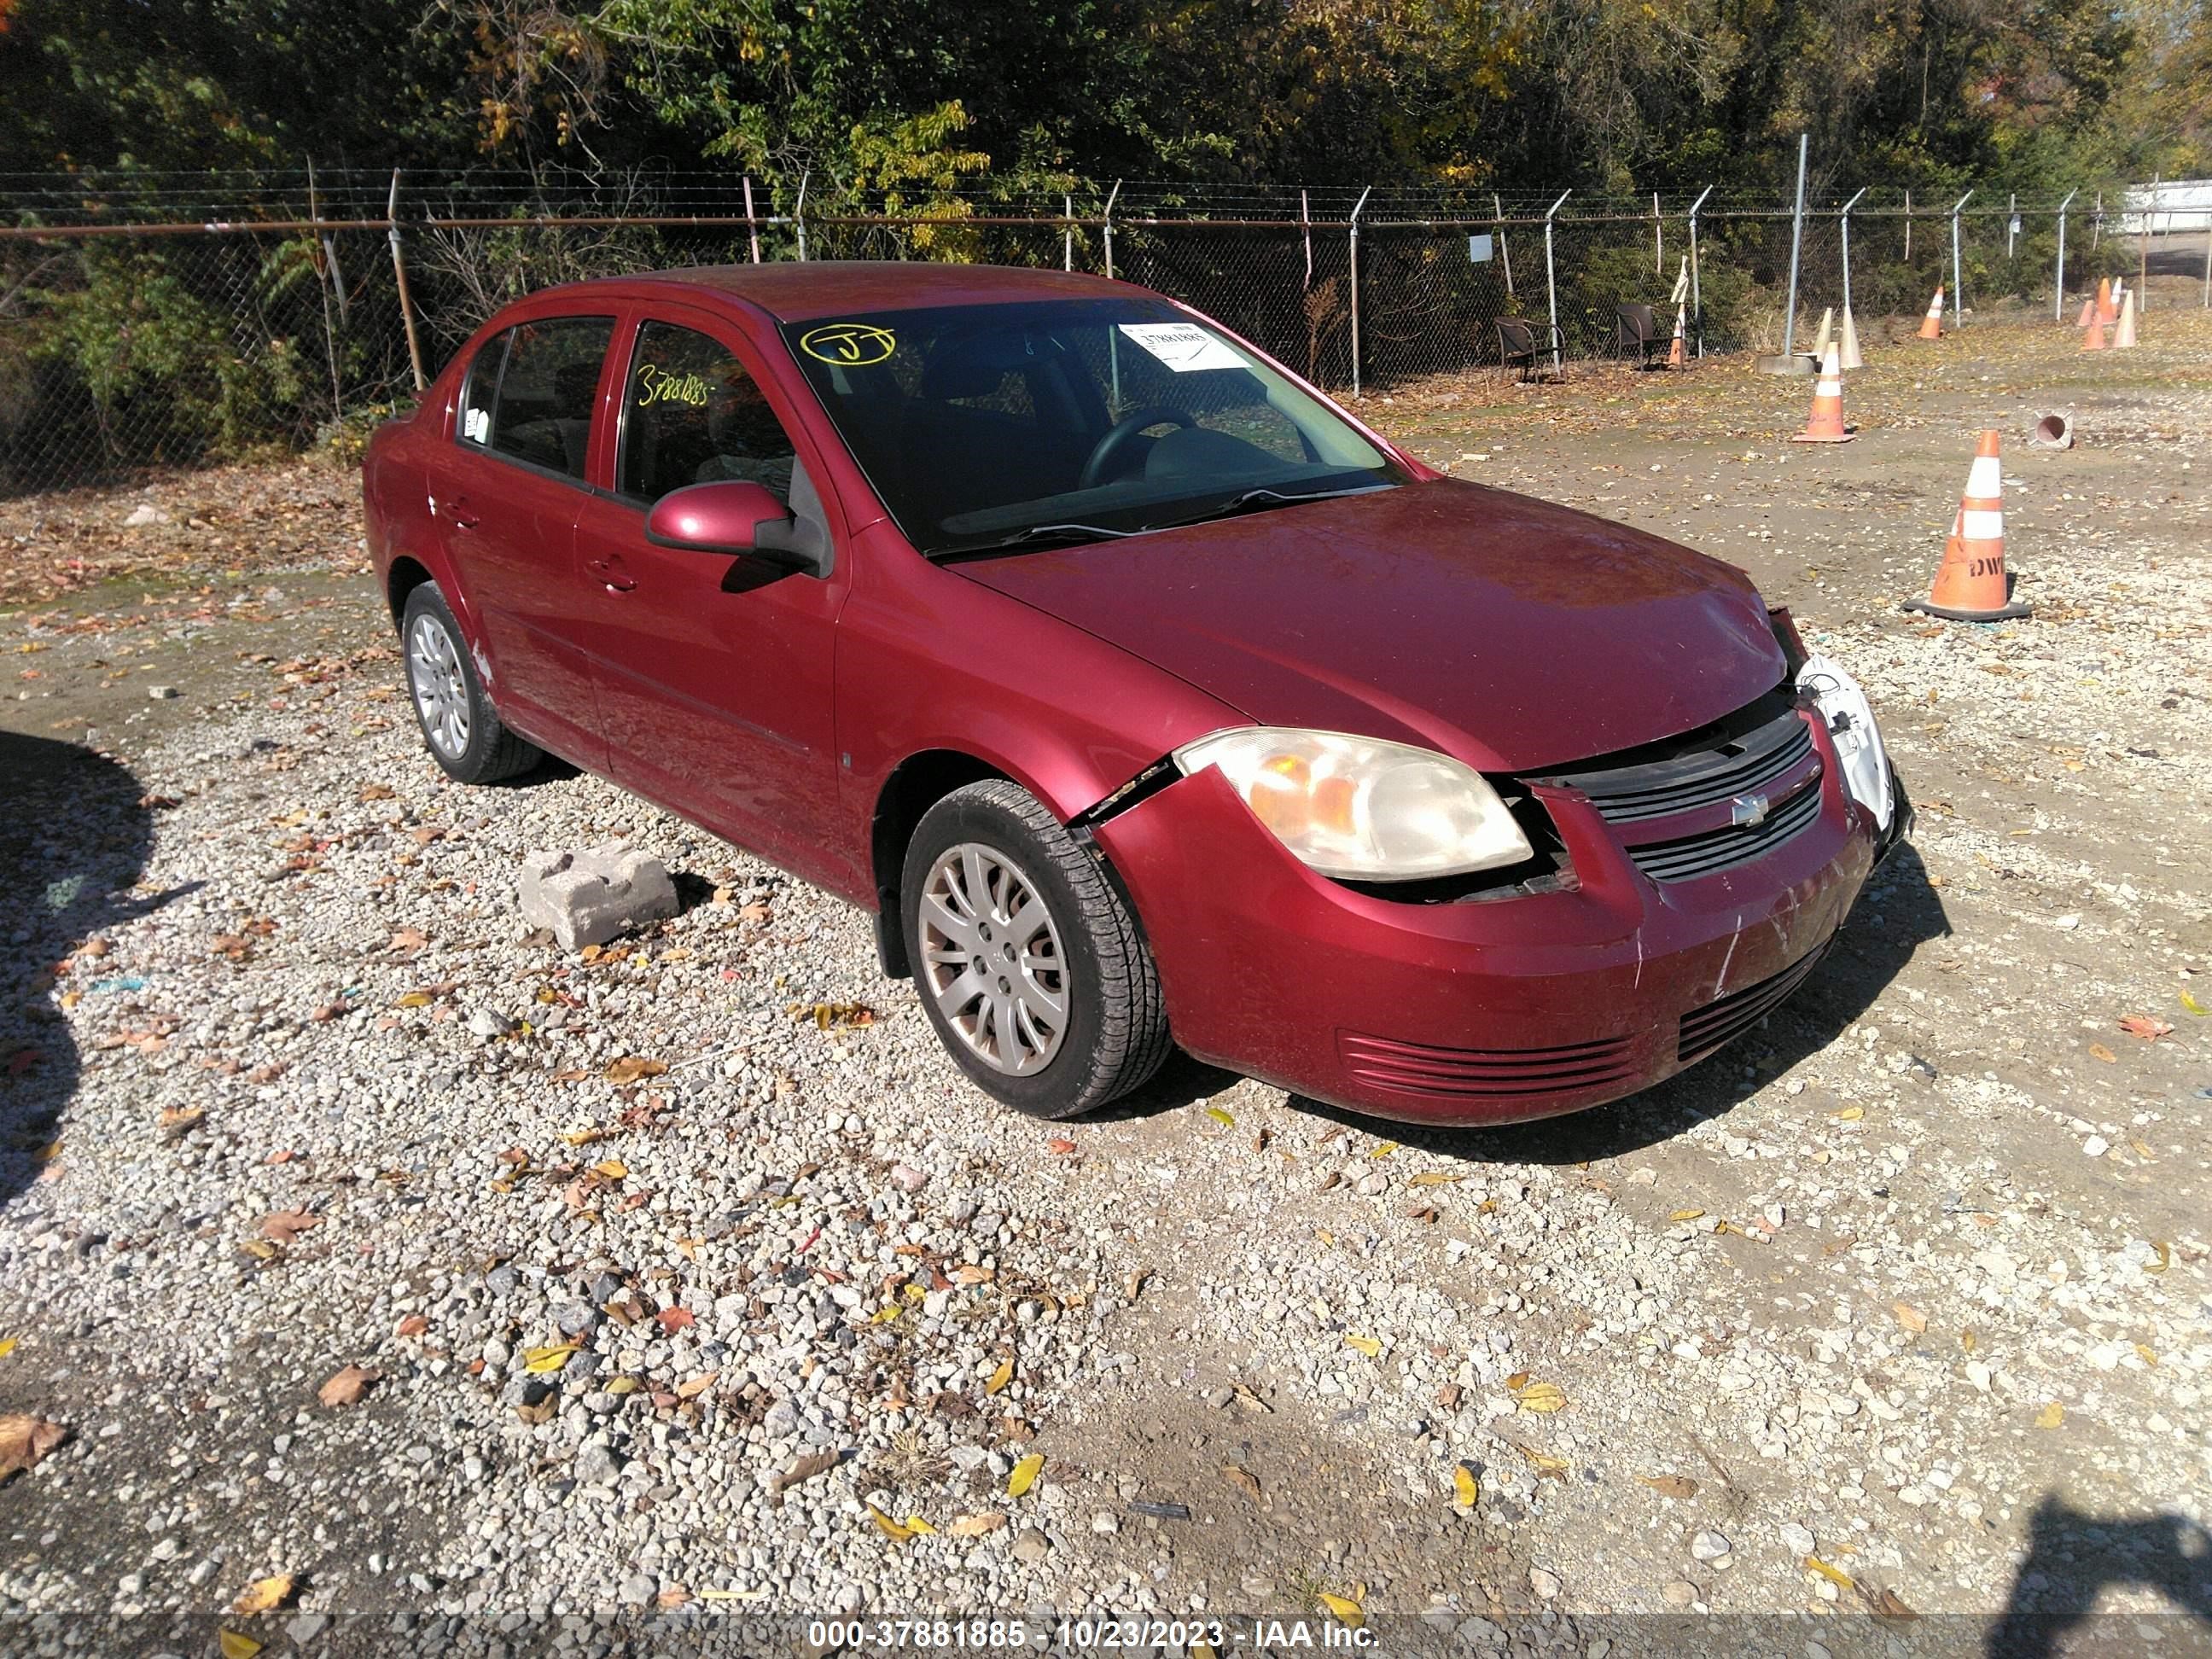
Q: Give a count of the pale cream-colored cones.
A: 3